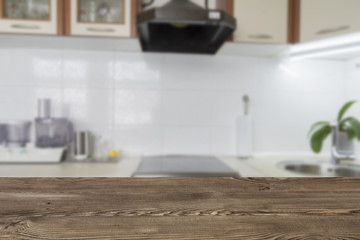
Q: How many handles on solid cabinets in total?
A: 2